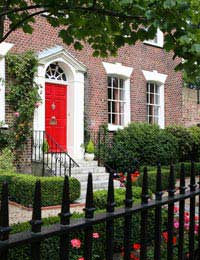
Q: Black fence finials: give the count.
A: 11